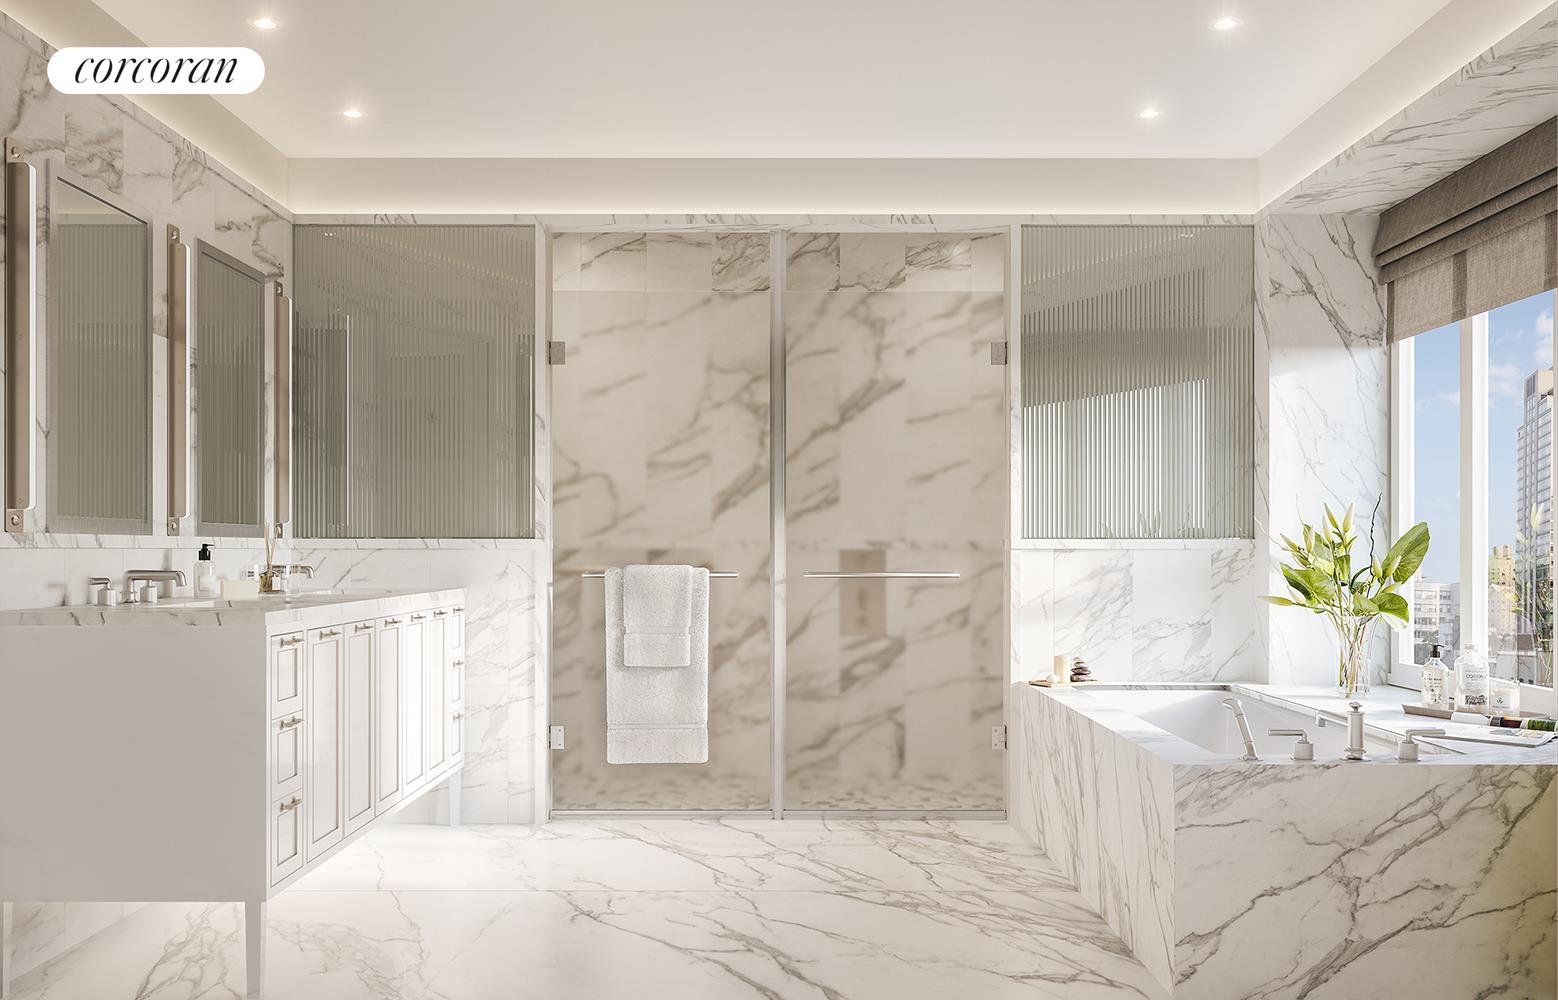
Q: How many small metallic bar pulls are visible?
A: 11